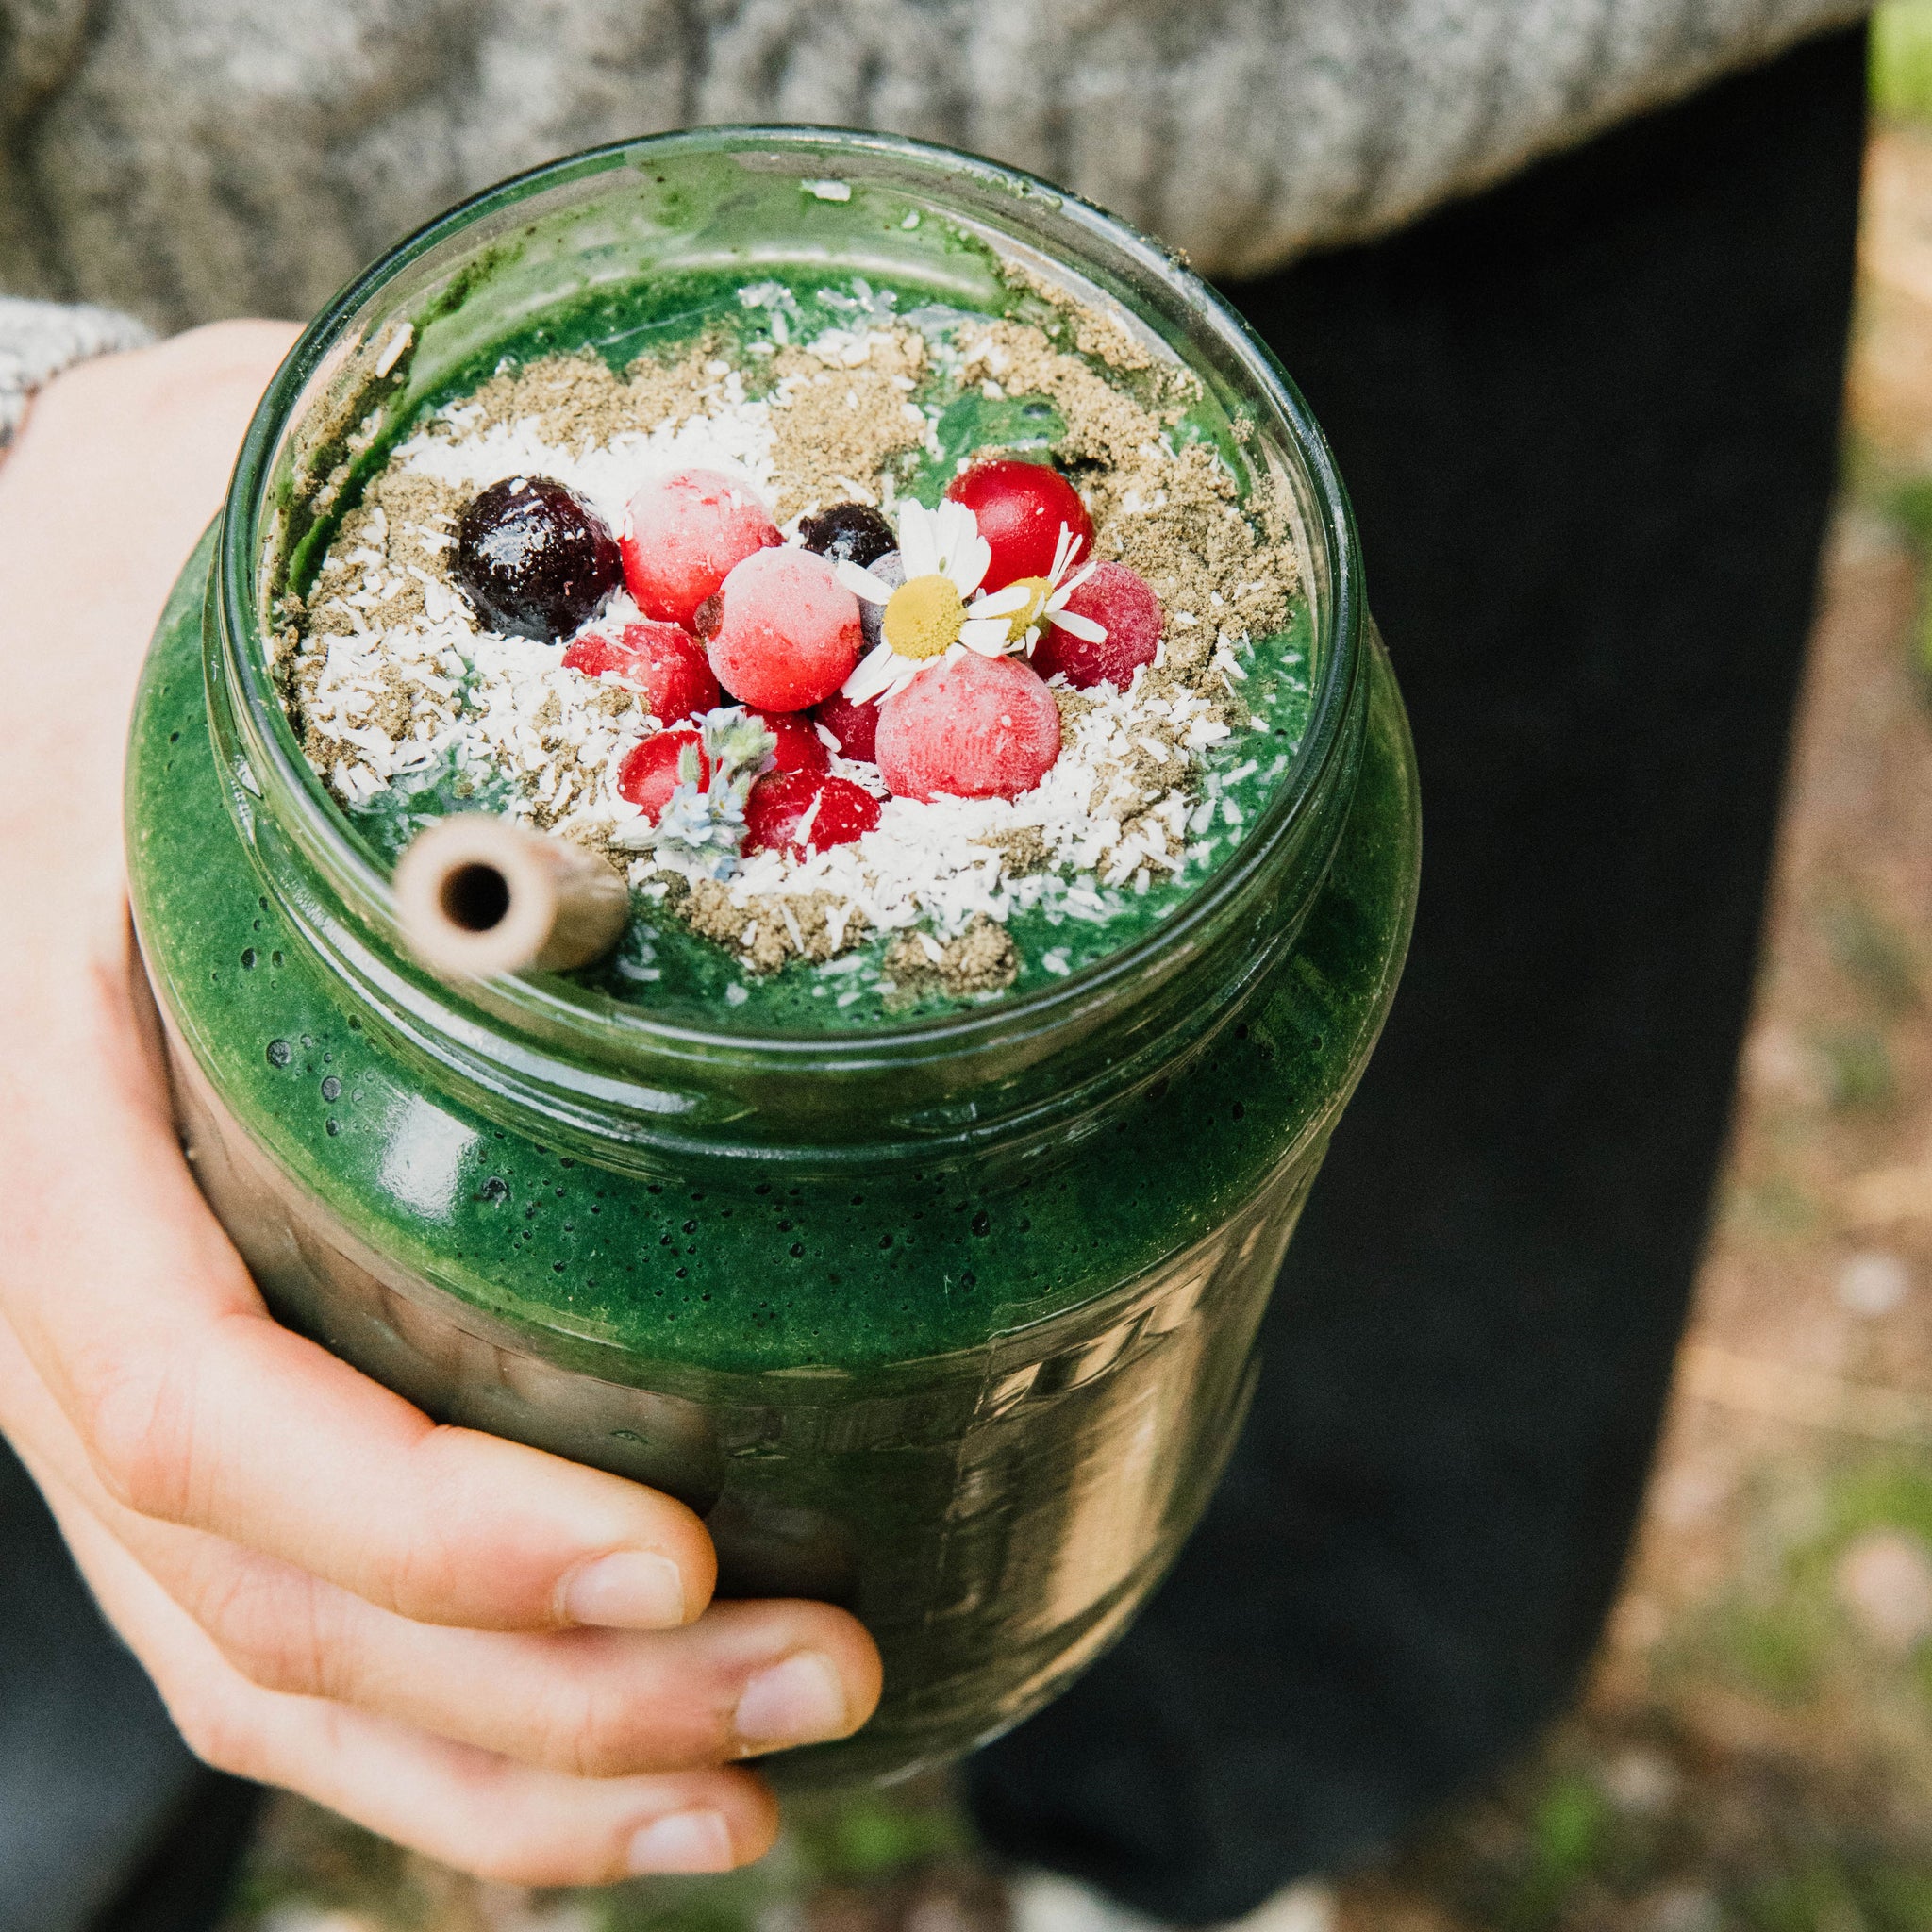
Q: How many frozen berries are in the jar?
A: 13